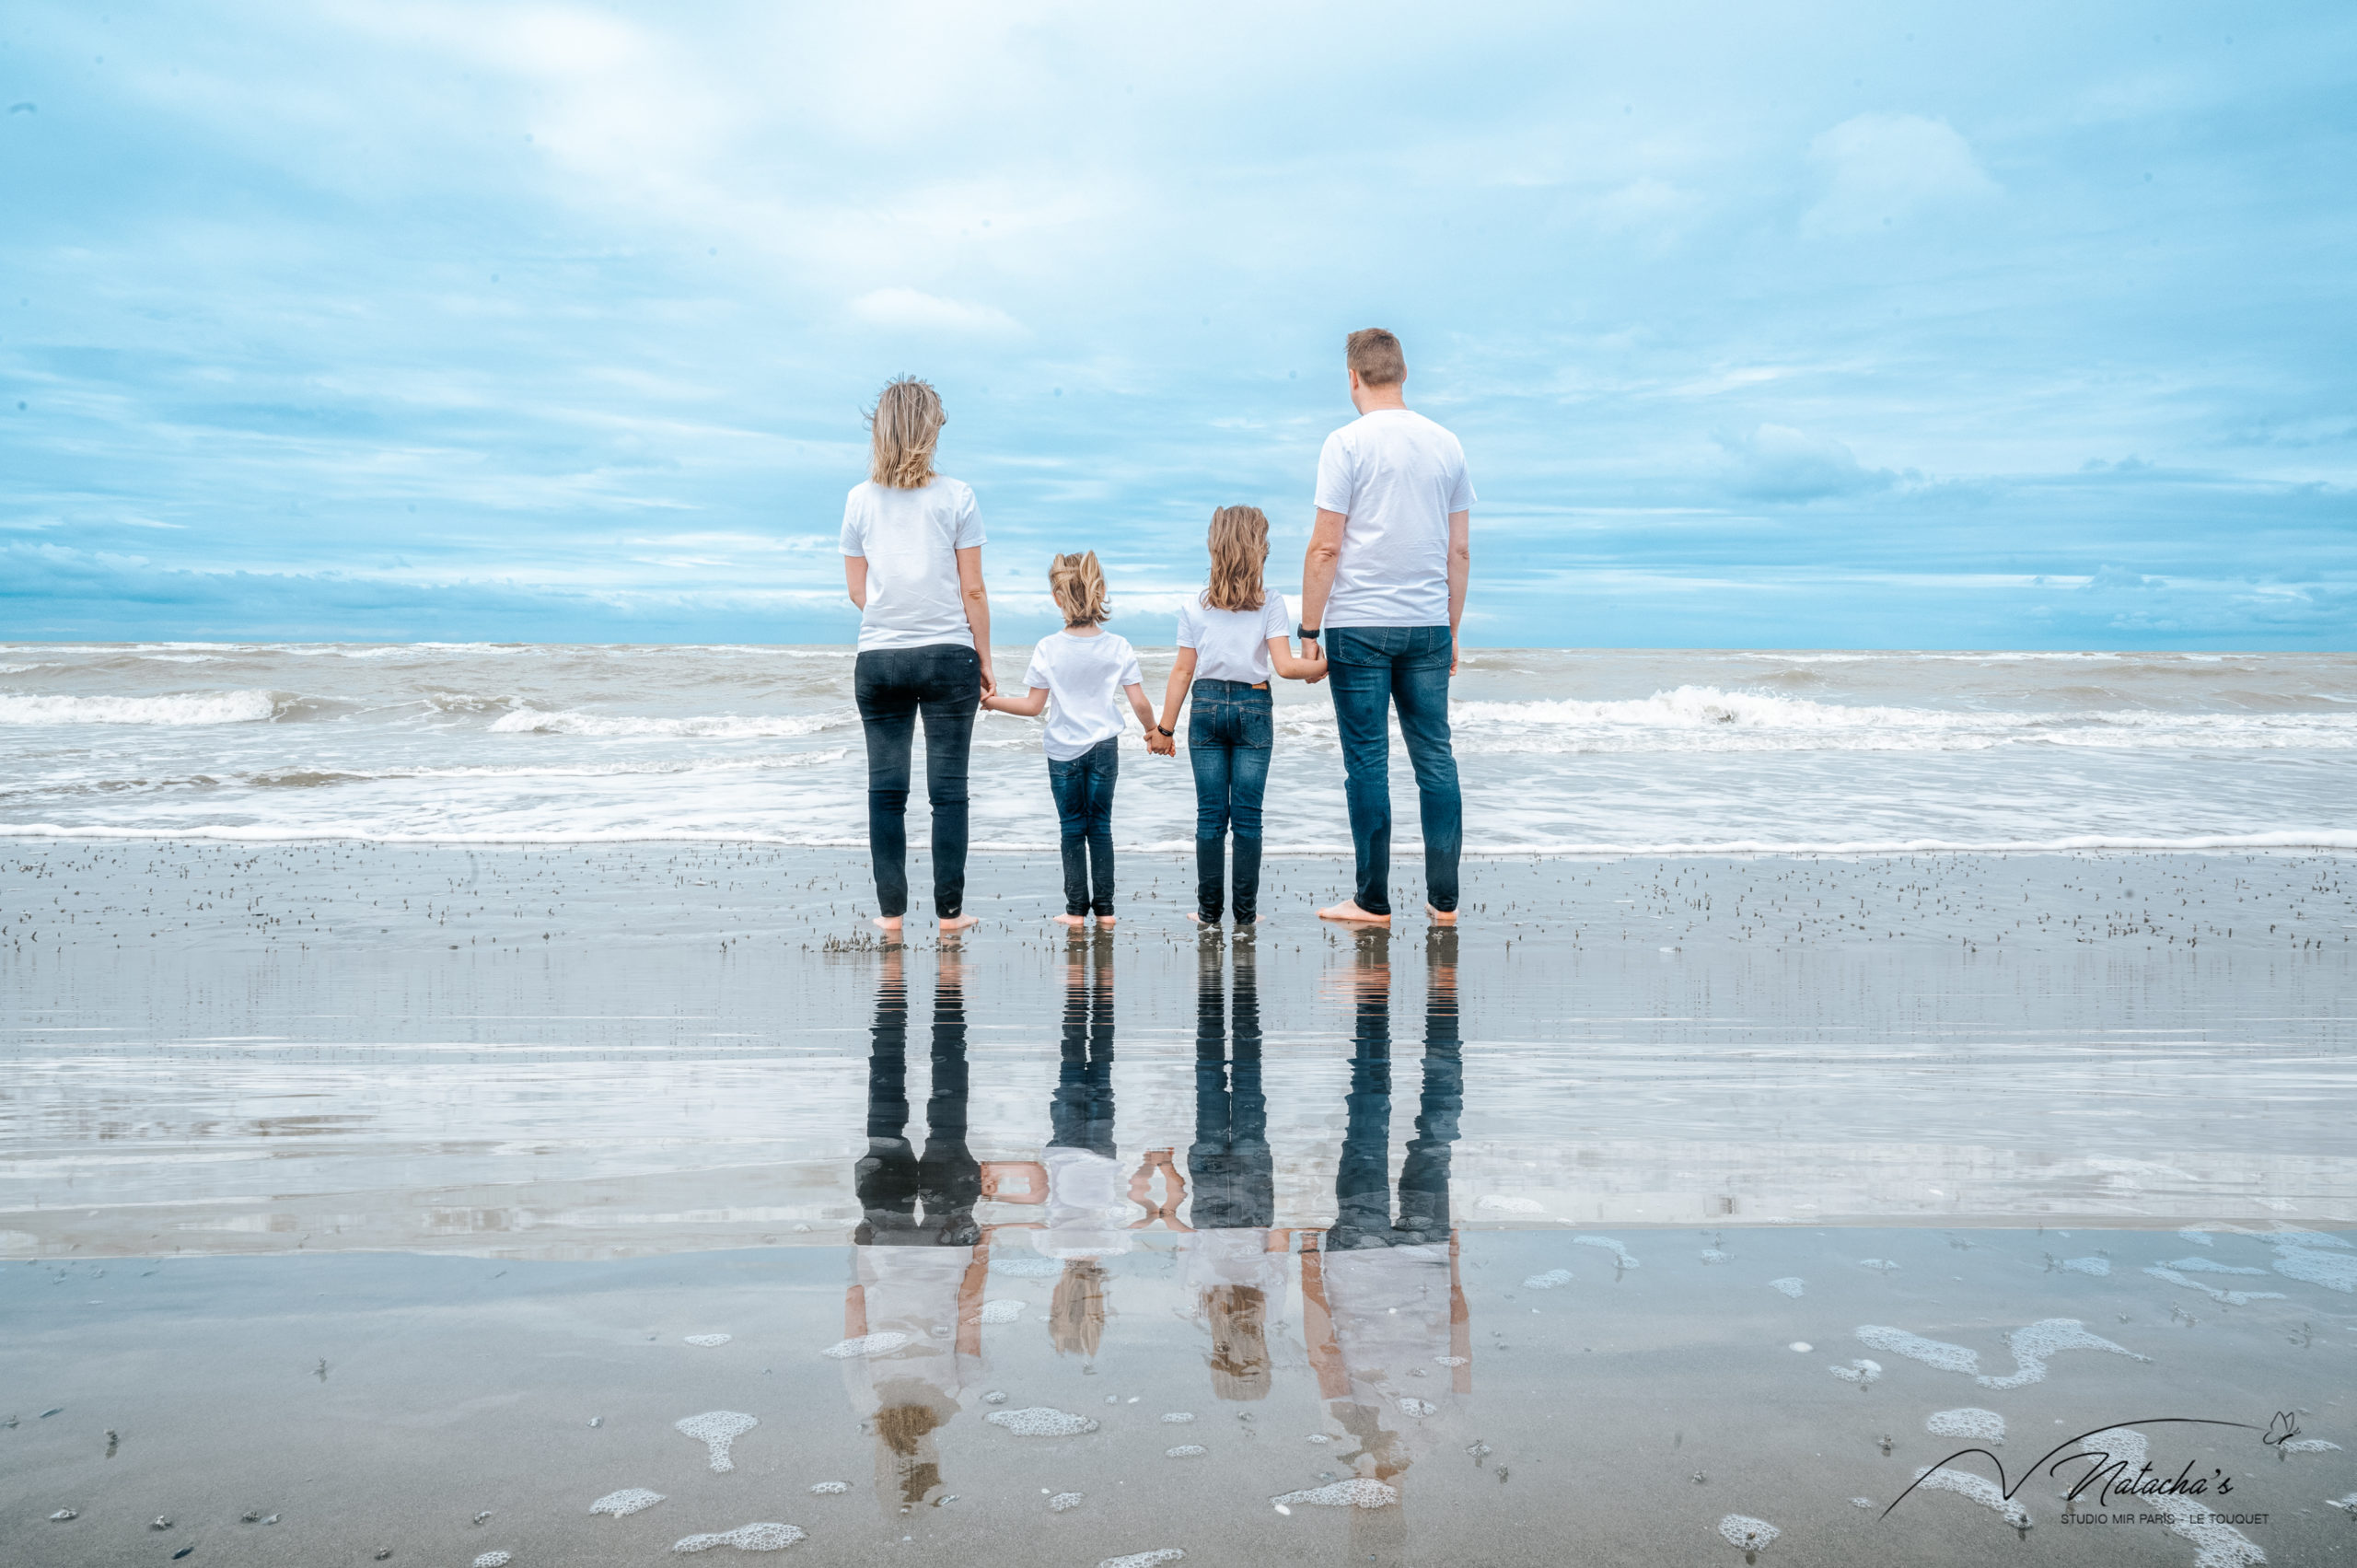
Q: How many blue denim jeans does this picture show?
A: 3